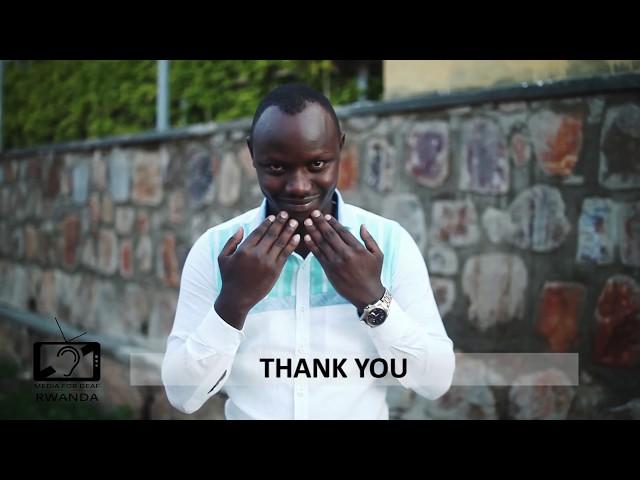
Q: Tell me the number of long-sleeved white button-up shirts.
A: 1